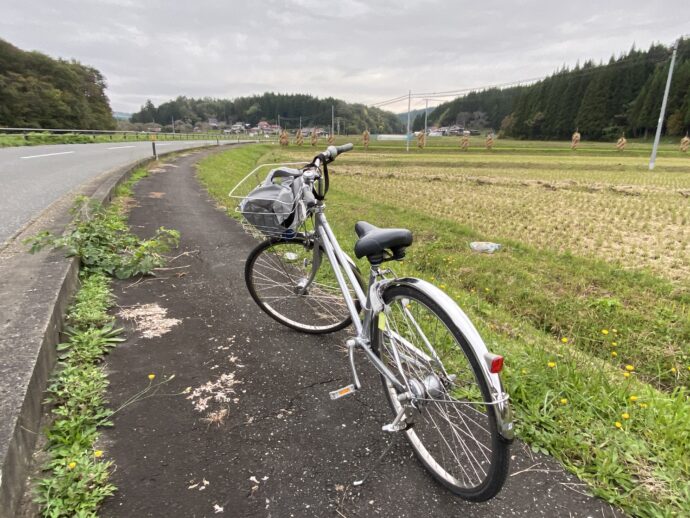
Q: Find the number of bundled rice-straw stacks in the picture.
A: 11